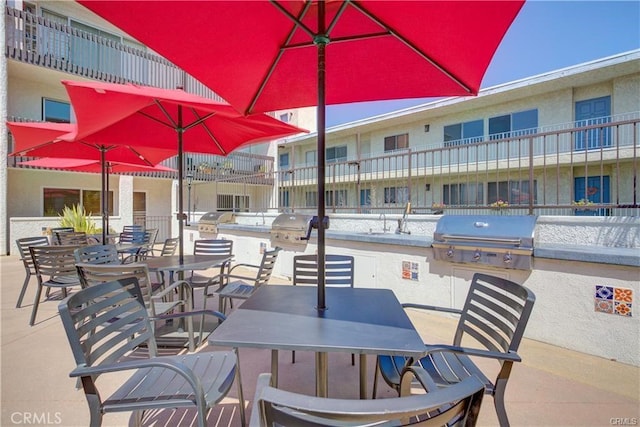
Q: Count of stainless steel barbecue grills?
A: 3